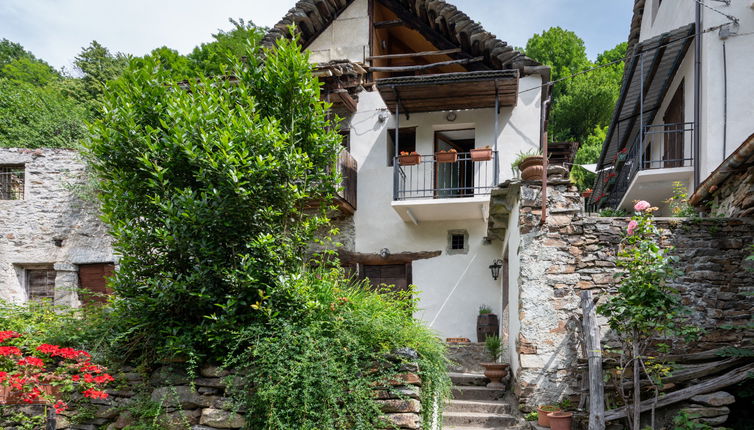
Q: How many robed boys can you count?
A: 0